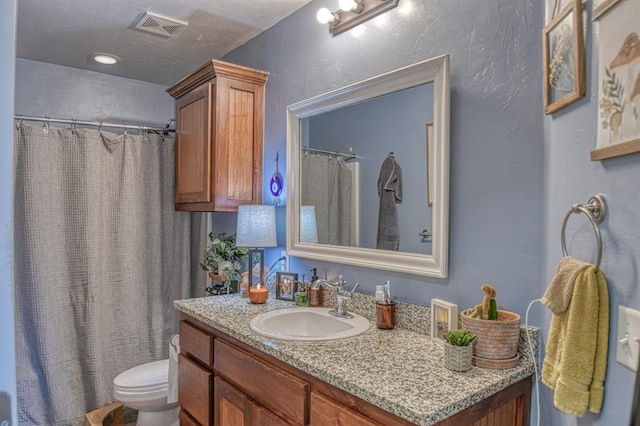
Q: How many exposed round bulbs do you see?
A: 2